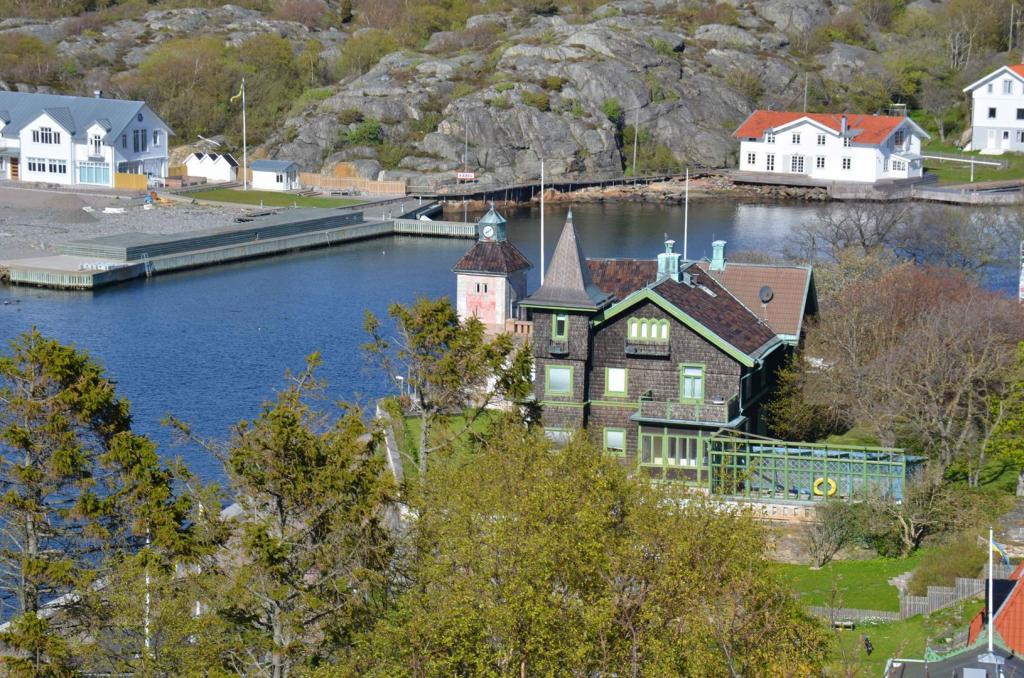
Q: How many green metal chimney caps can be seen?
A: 2